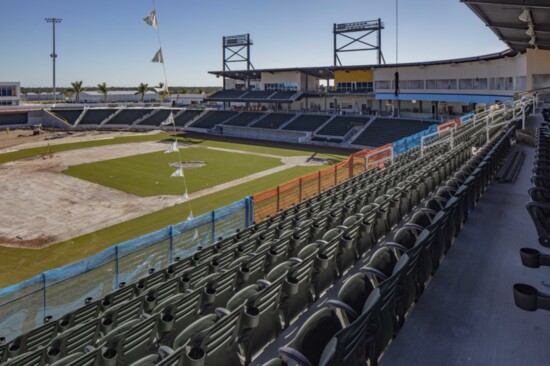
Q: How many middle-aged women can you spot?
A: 0